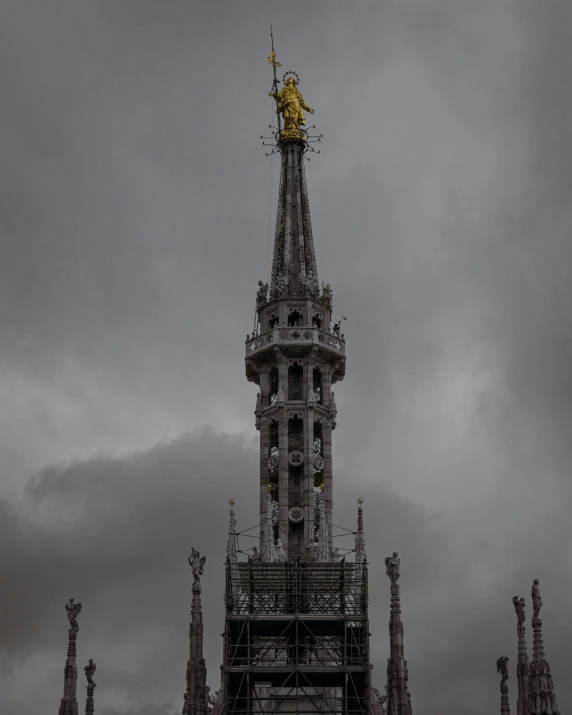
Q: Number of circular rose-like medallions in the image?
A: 4